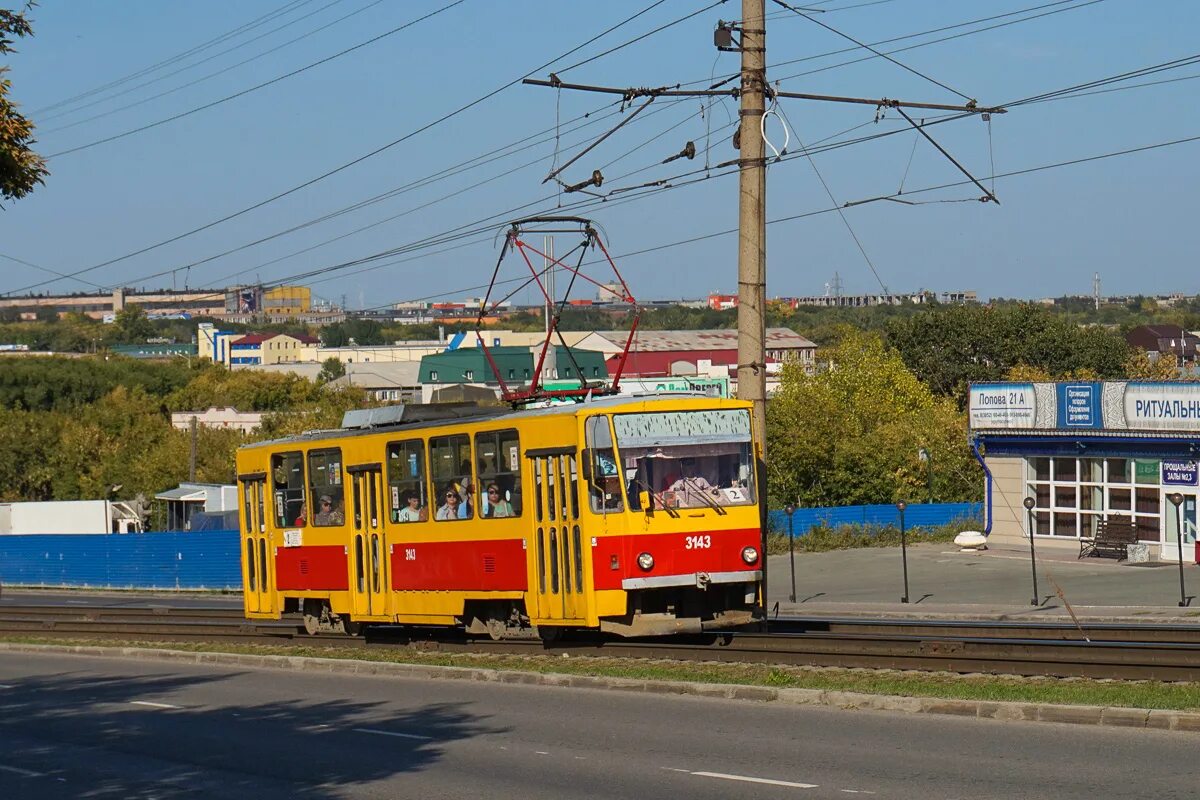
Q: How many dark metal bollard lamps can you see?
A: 4